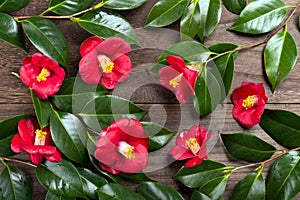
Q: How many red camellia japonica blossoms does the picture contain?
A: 7